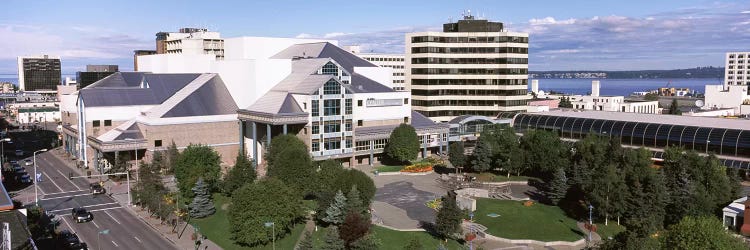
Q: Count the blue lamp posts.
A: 2